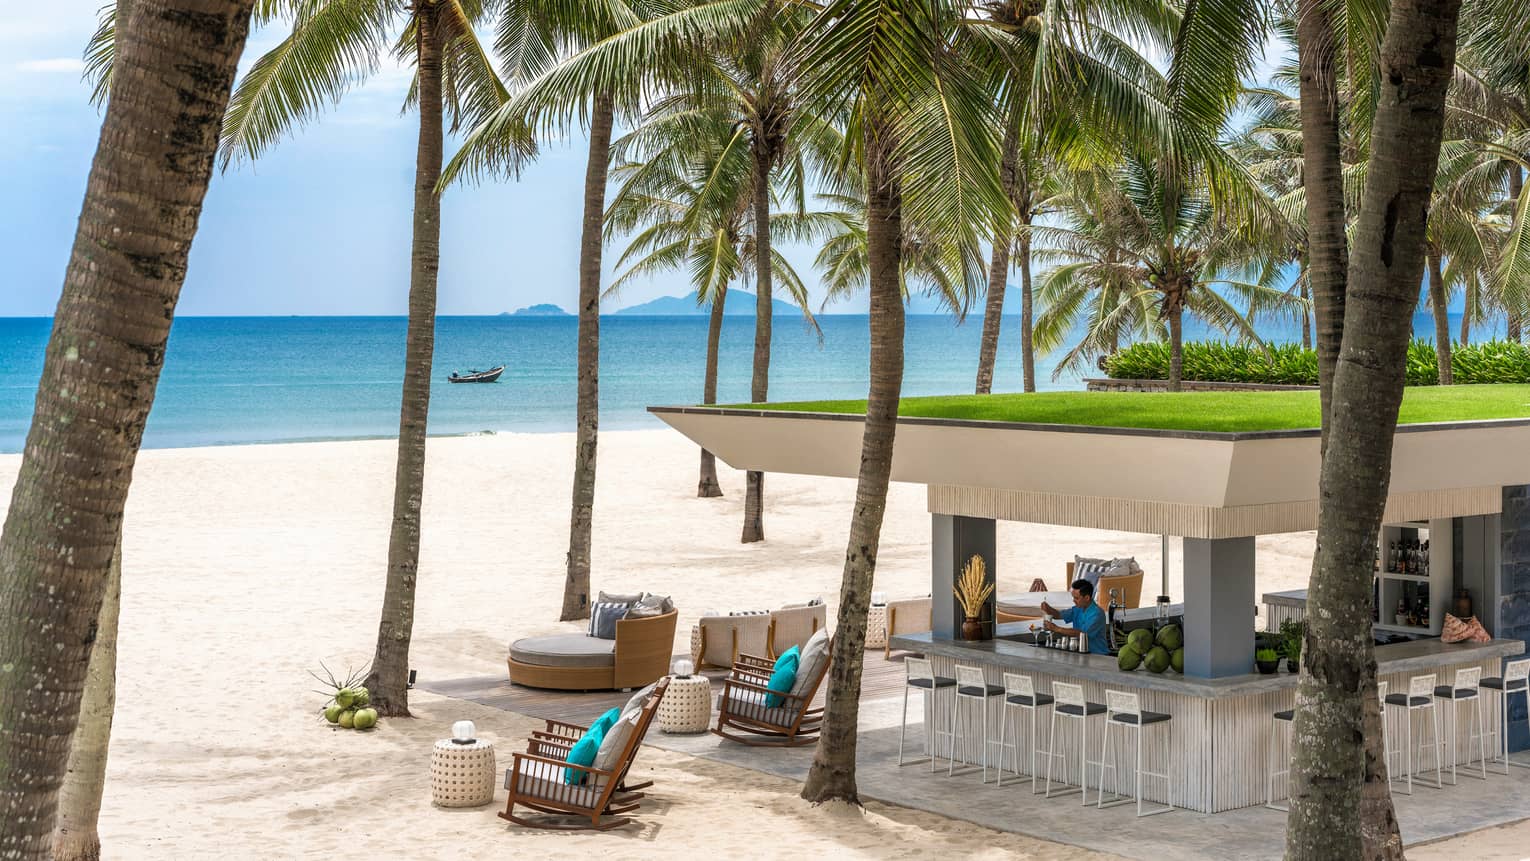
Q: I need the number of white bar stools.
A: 10